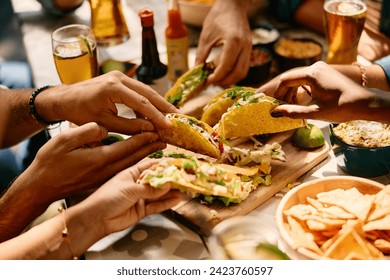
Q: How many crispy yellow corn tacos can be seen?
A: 5